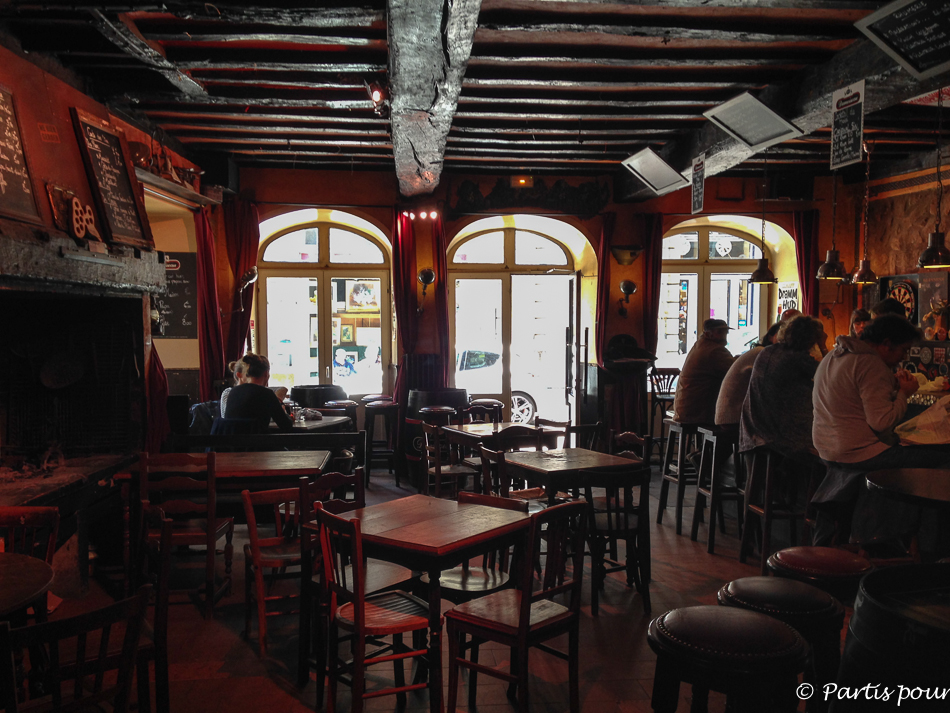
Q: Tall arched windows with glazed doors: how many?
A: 3